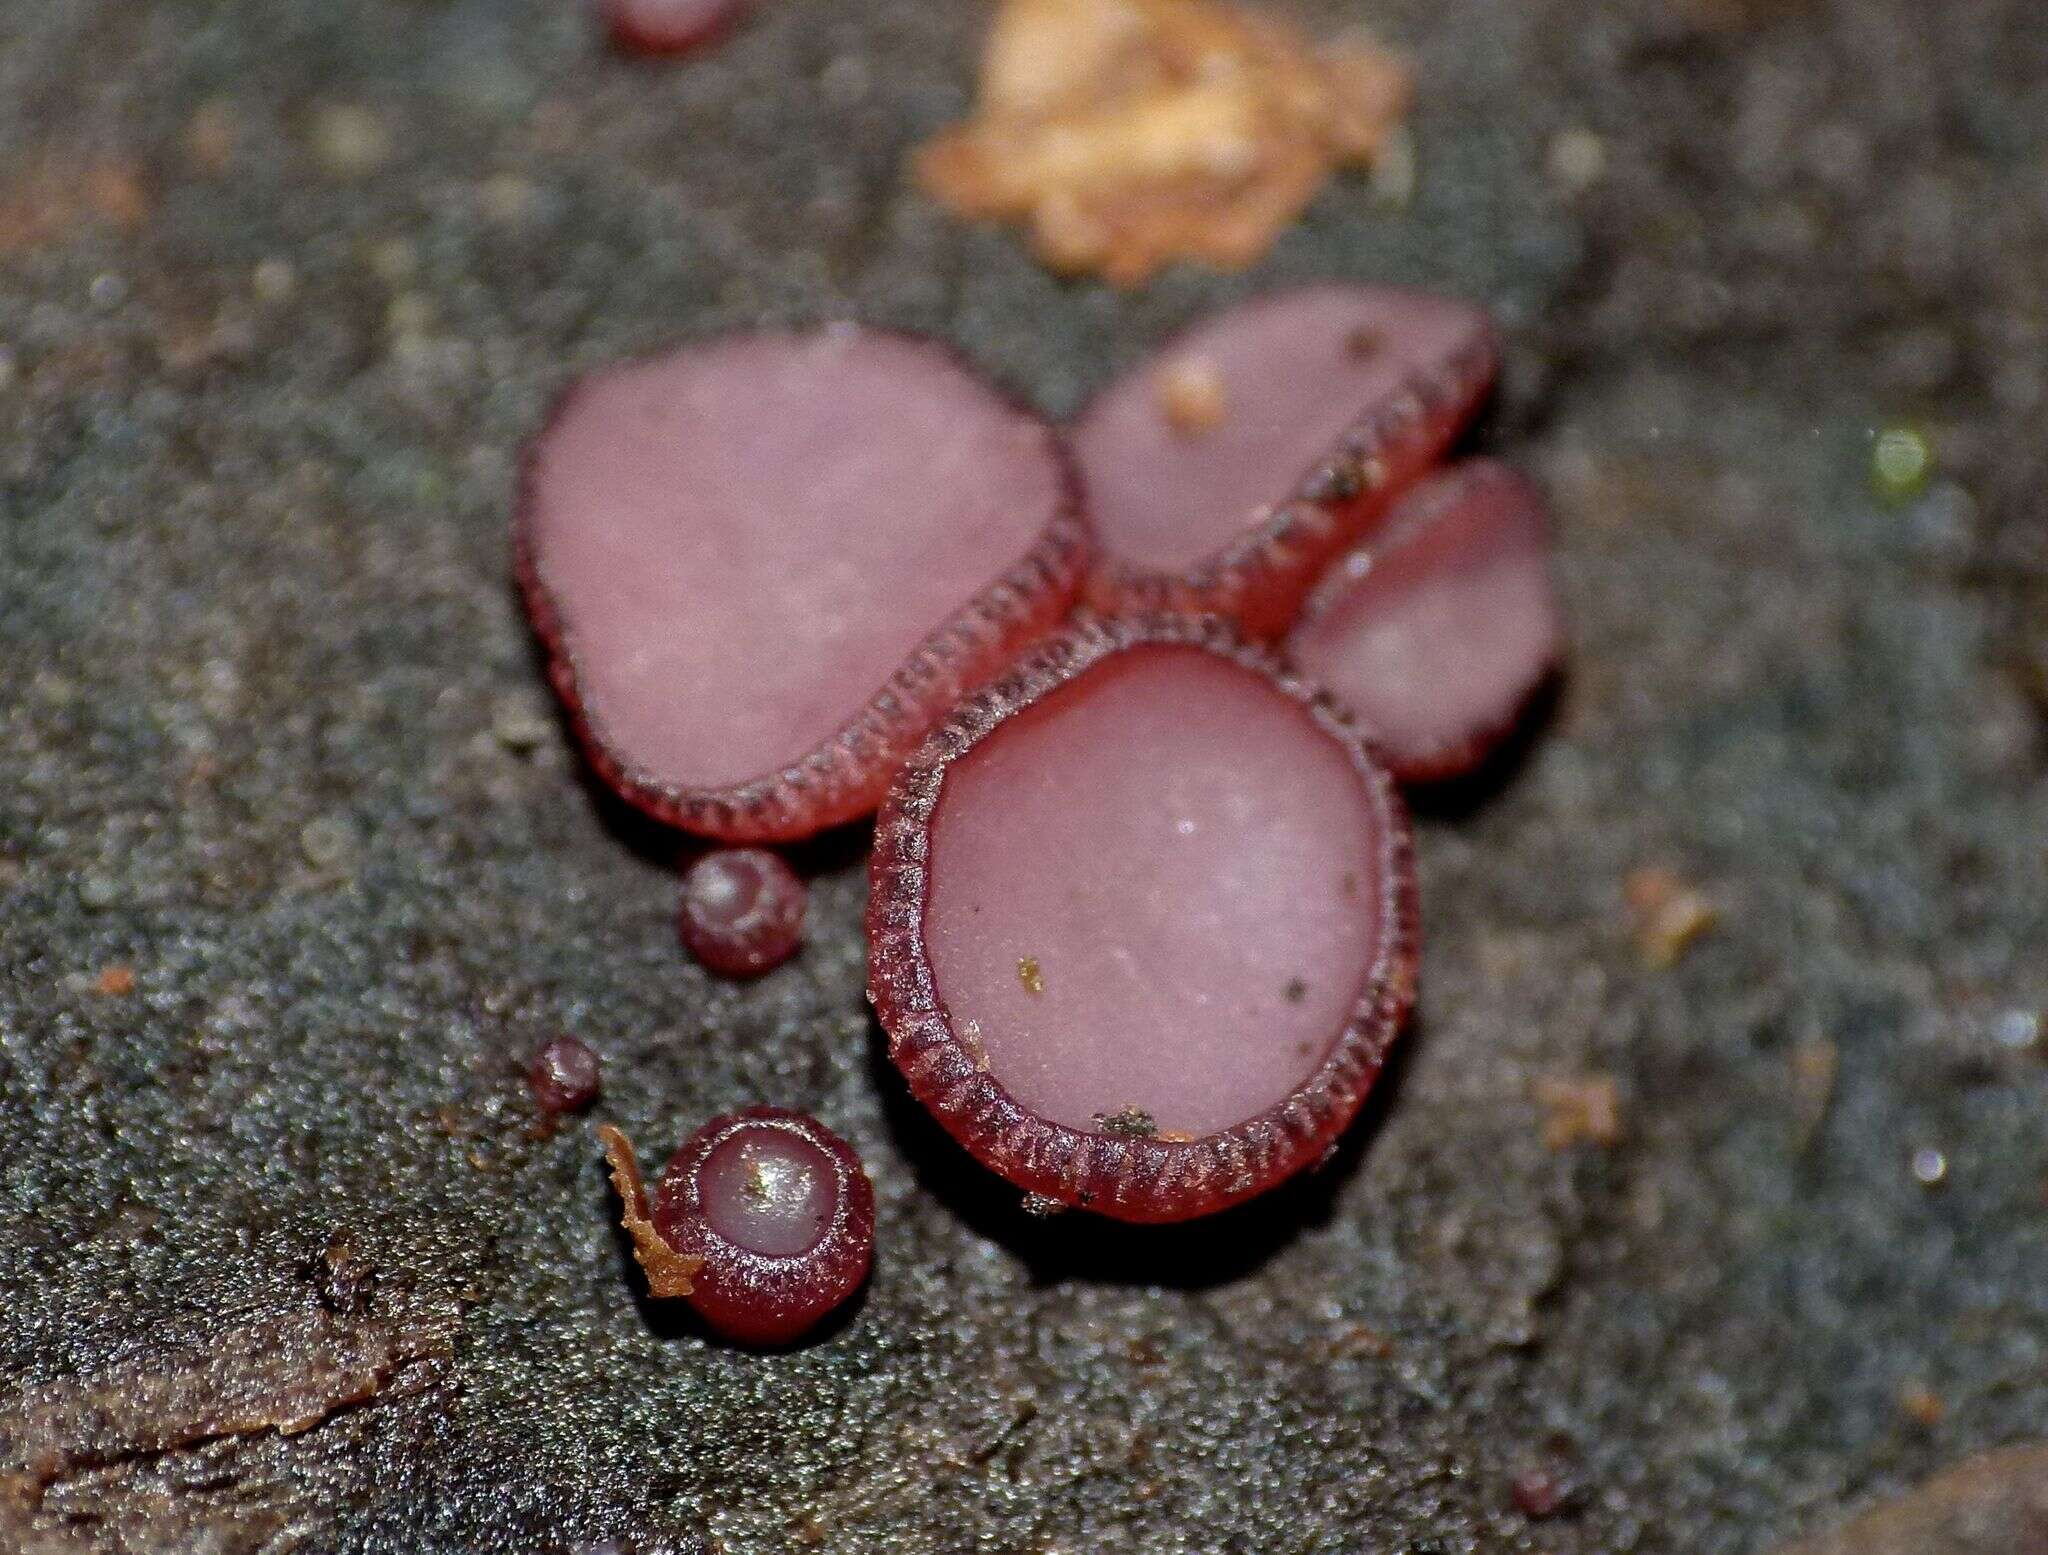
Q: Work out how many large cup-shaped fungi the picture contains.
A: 4